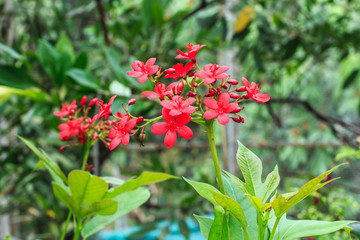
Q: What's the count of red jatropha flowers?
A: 13